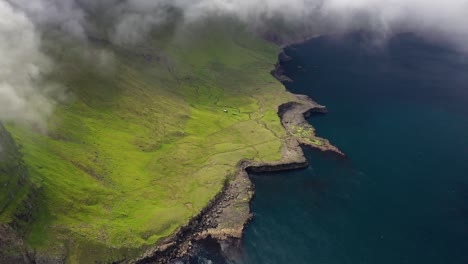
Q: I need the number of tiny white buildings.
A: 2